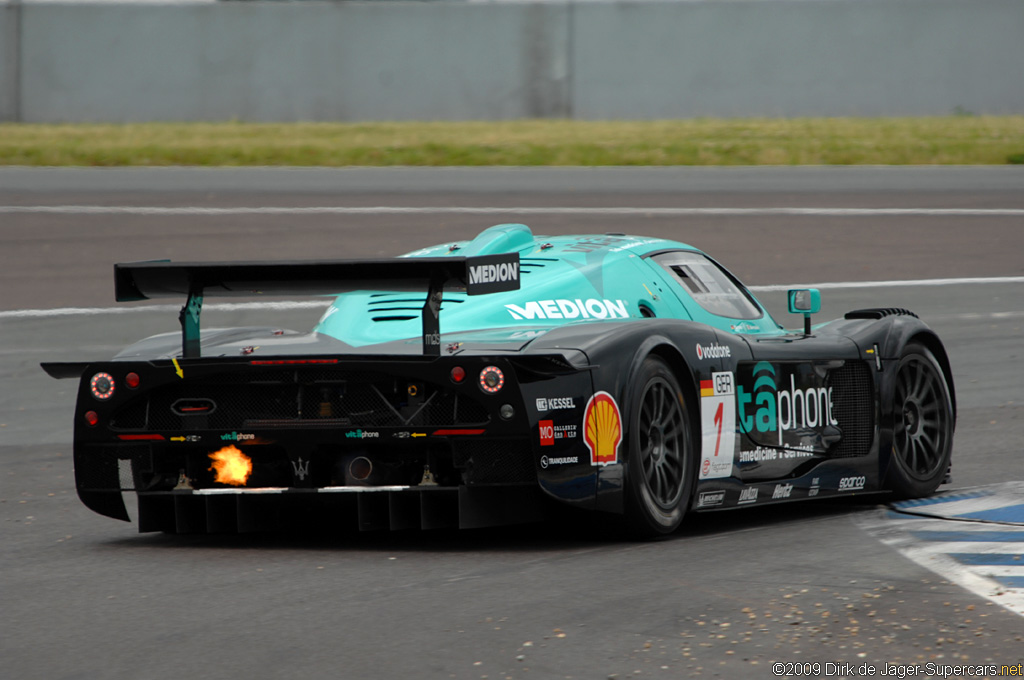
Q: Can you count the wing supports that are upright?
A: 2